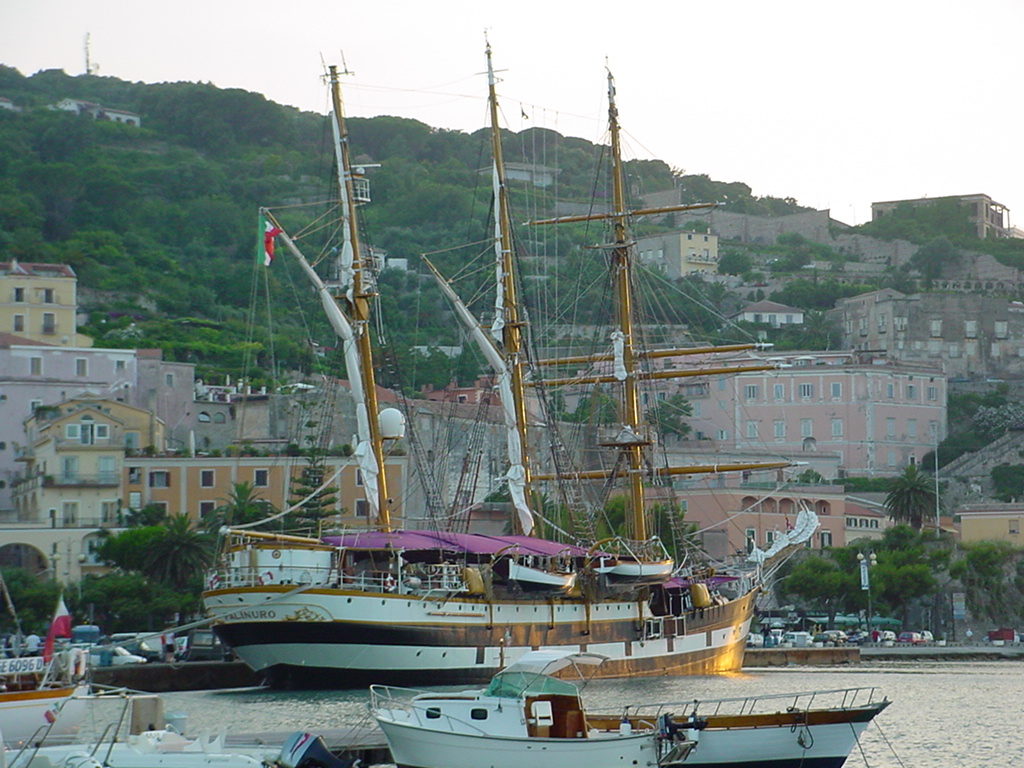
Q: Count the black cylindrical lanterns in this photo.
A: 0